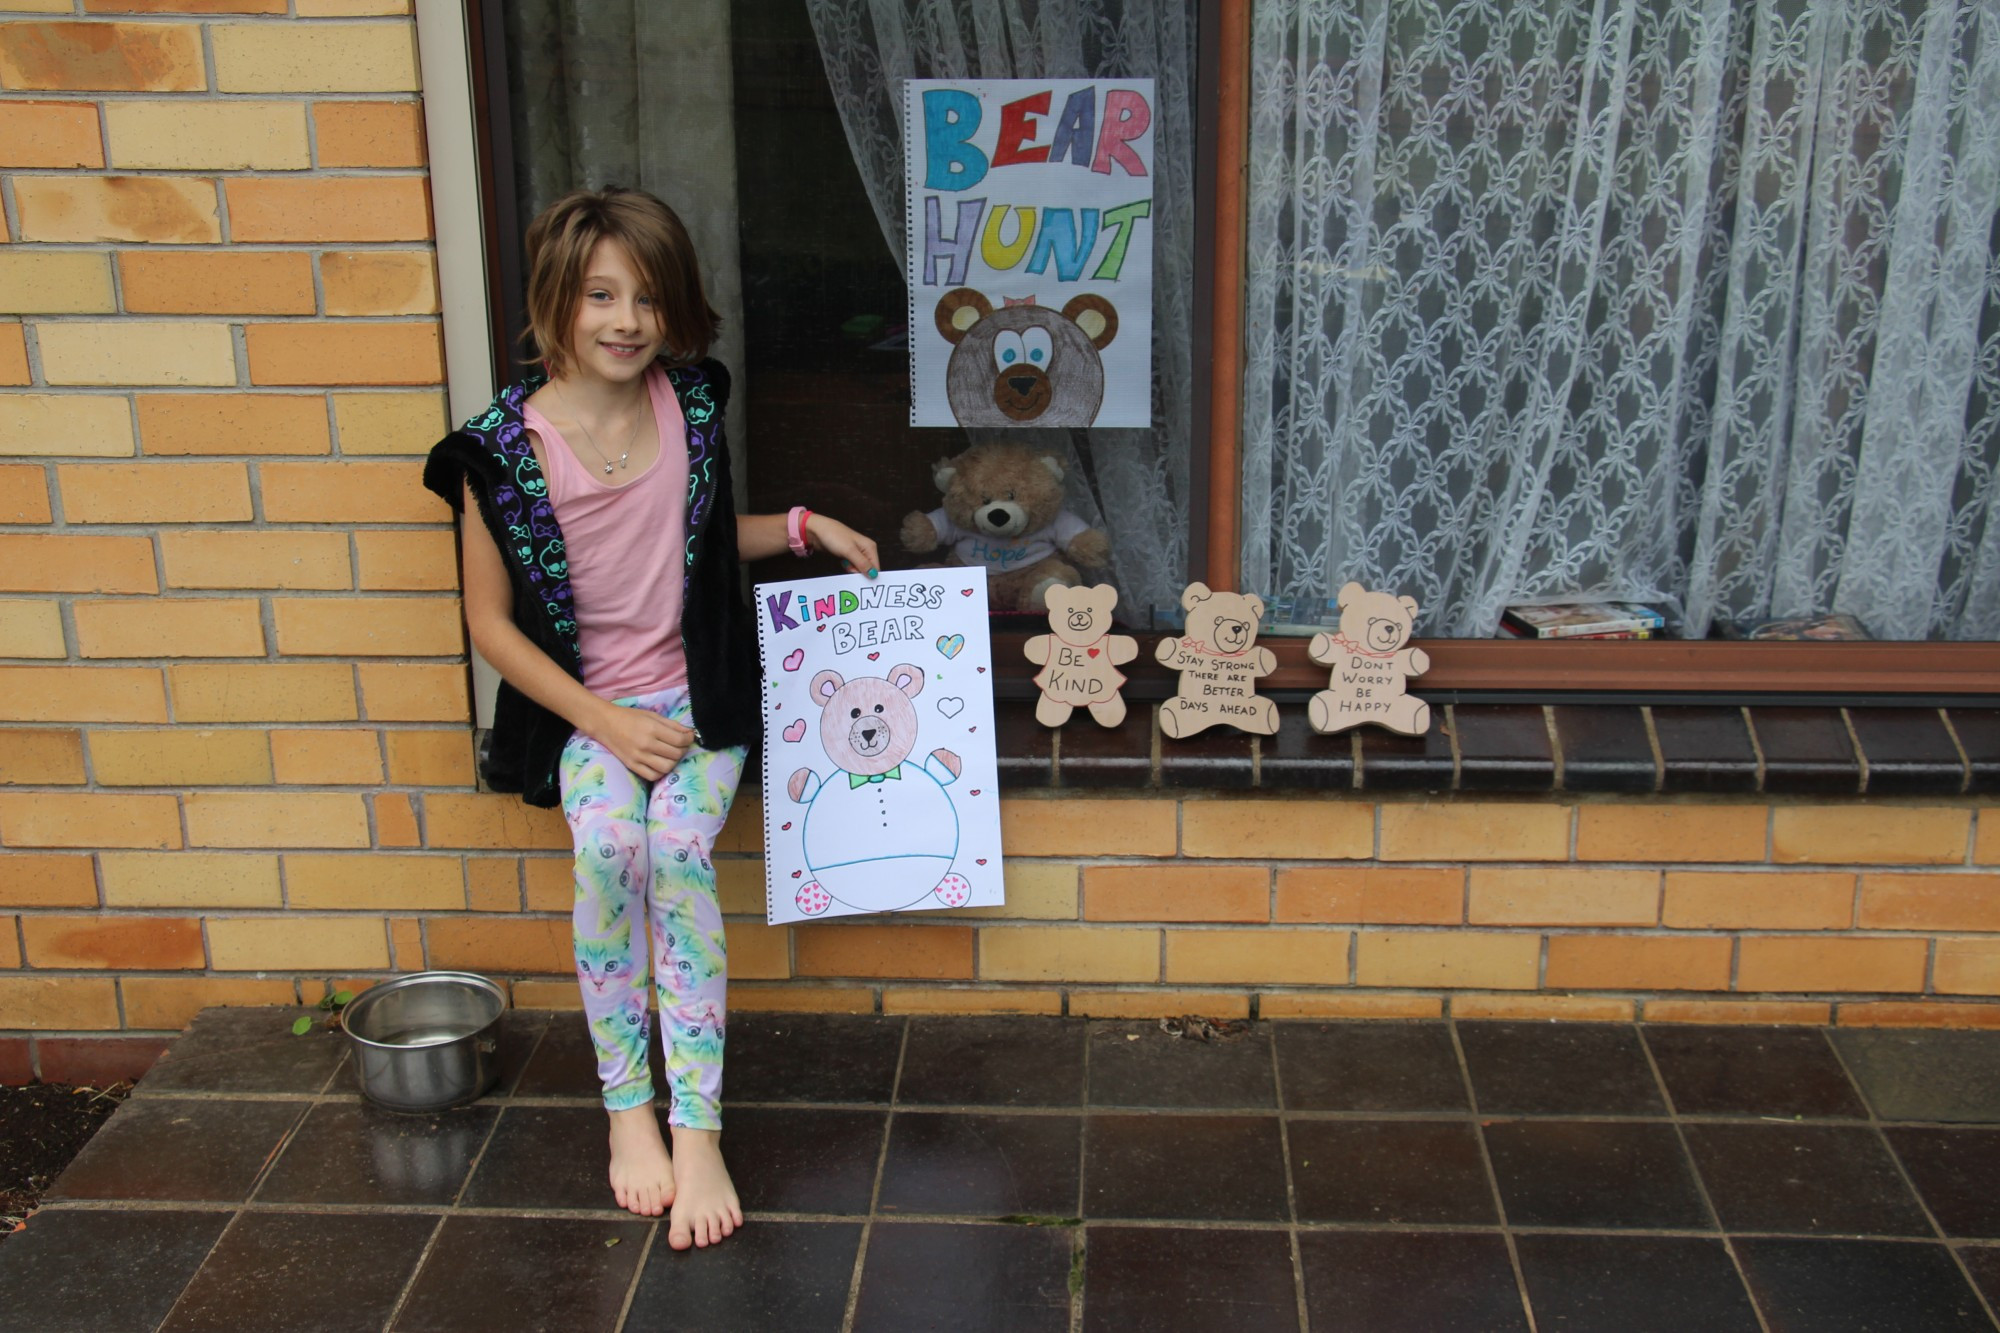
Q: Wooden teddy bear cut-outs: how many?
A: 3